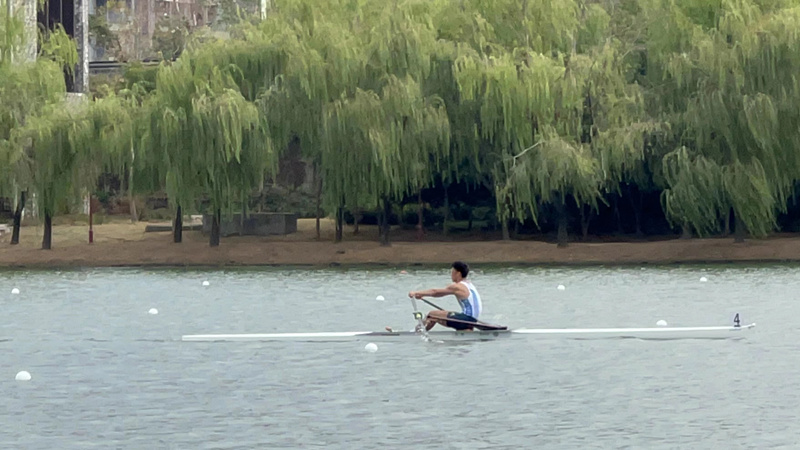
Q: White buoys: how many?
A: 9